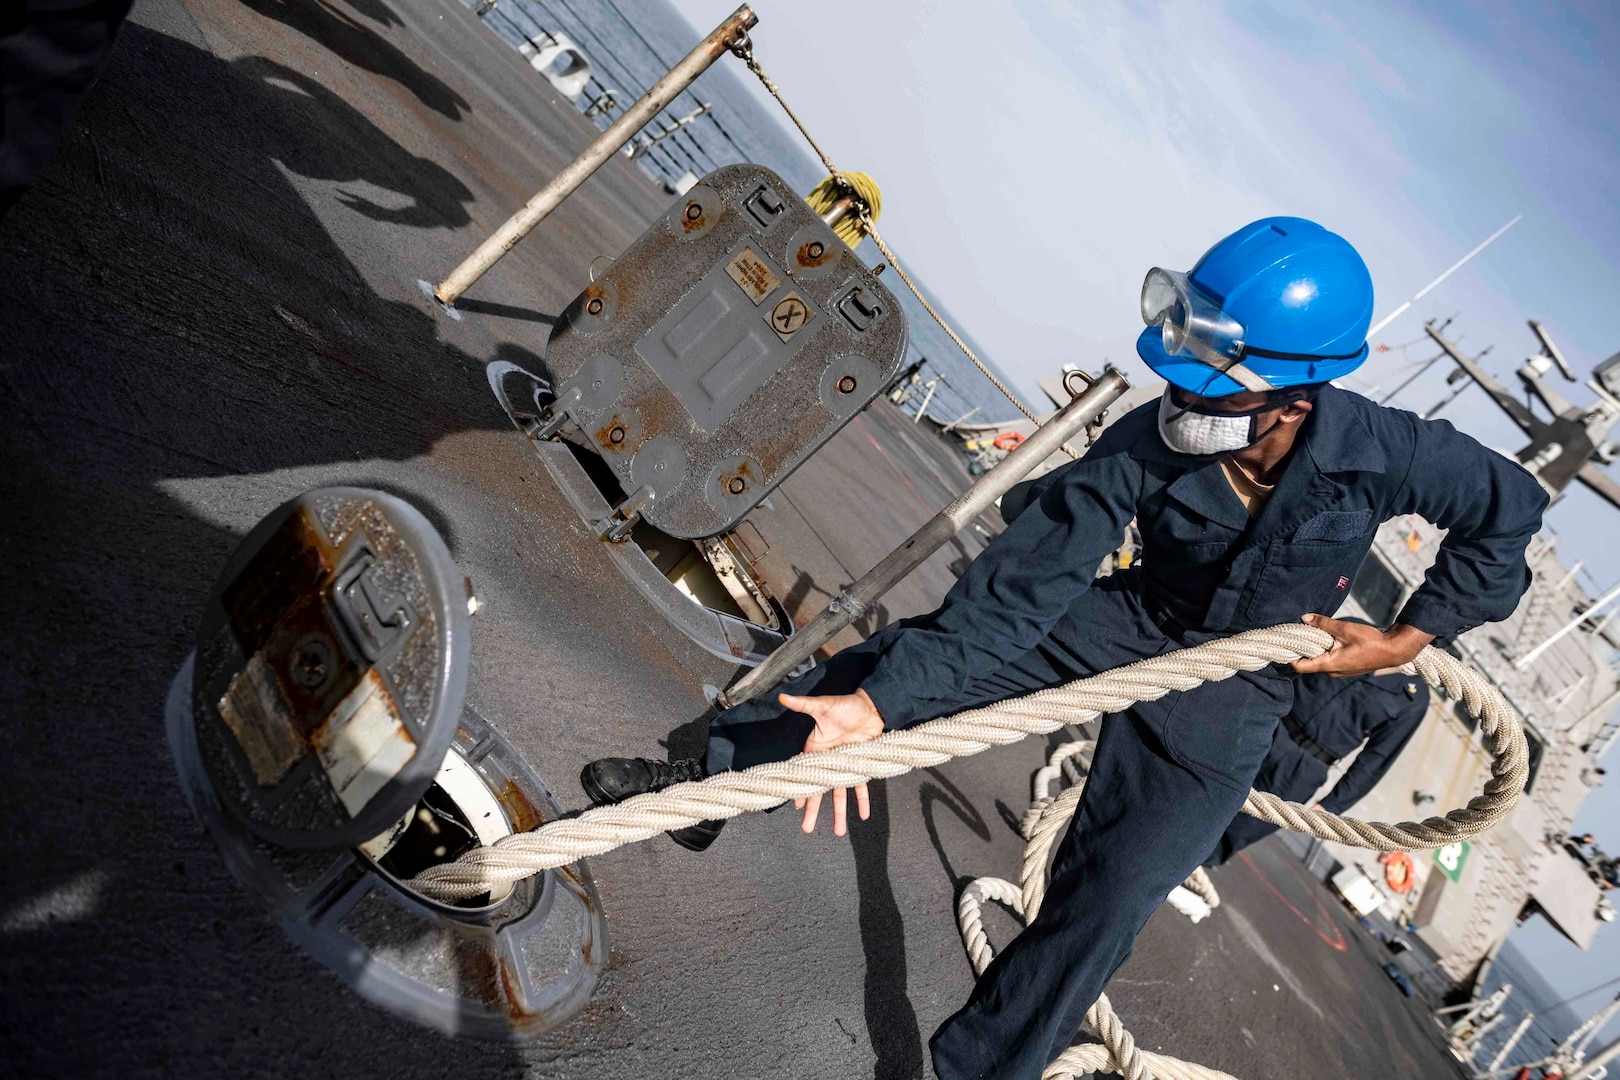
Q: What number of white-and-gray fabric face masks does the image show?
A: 1